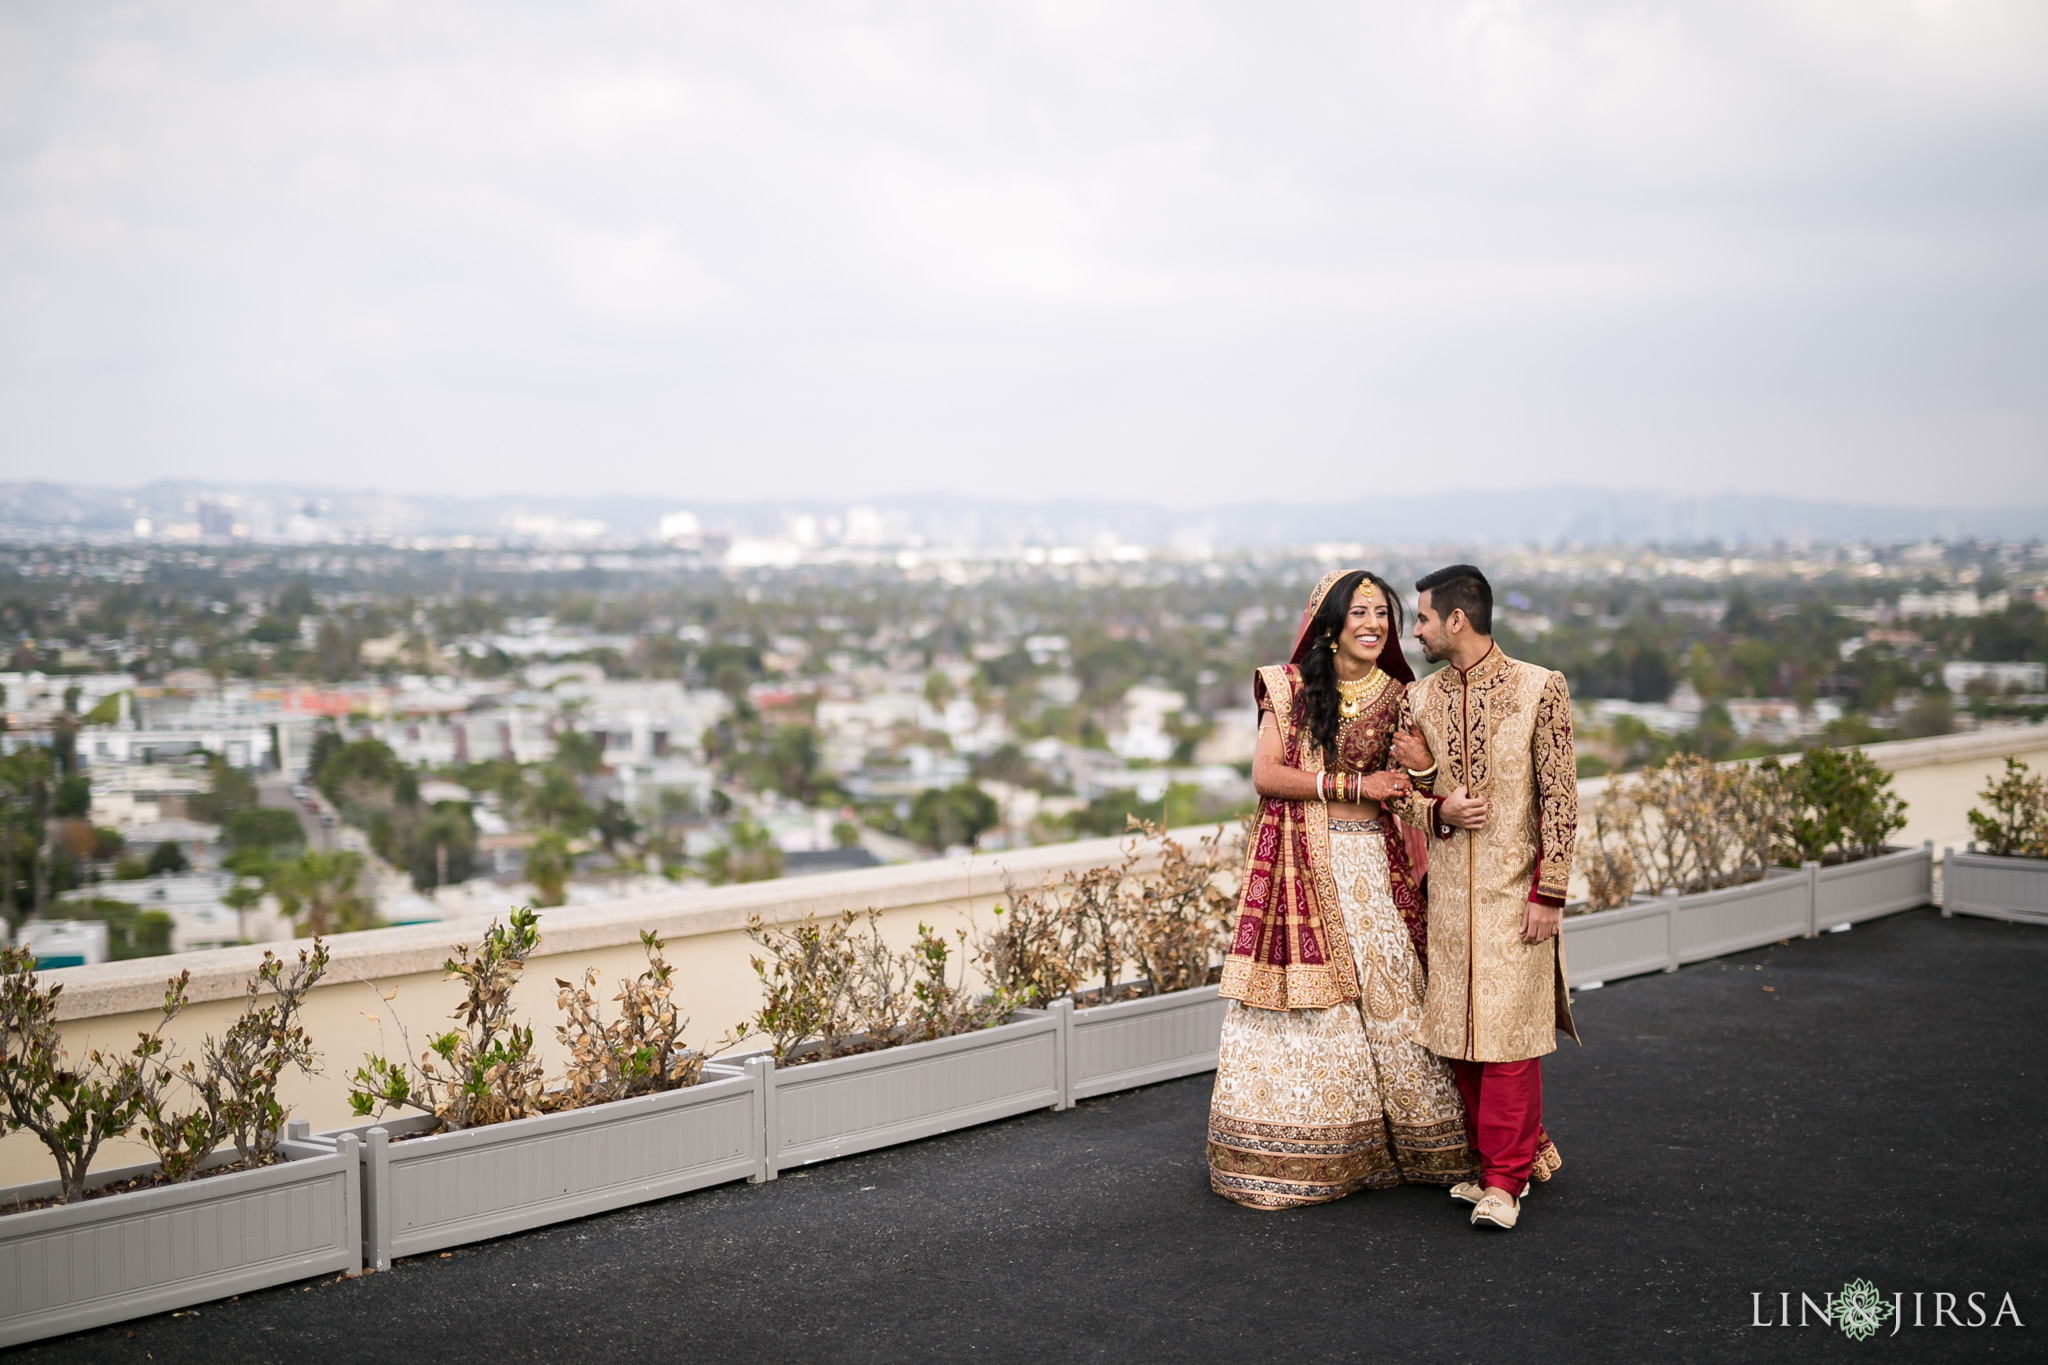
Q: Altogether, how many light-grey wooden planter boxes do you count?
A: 8